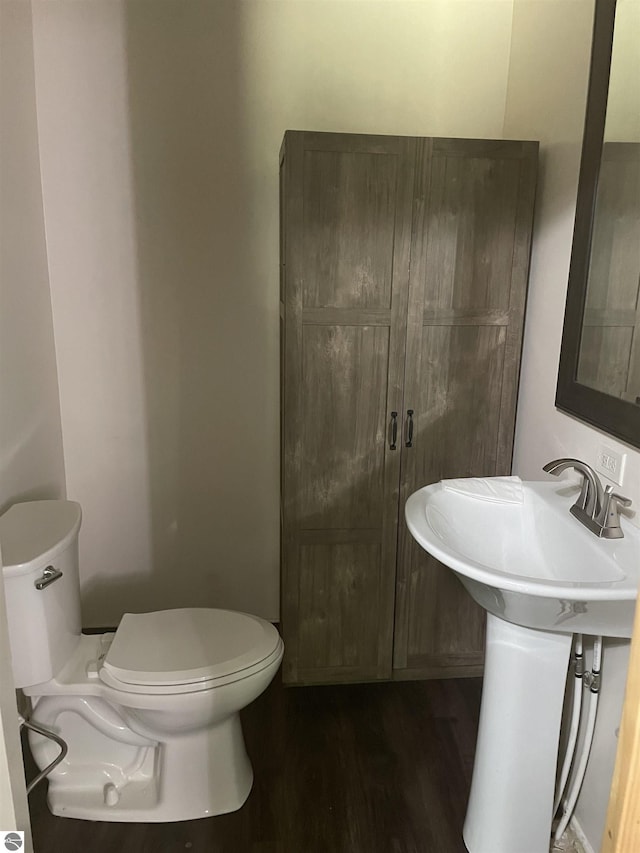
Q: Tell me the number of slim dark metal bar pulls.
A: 2